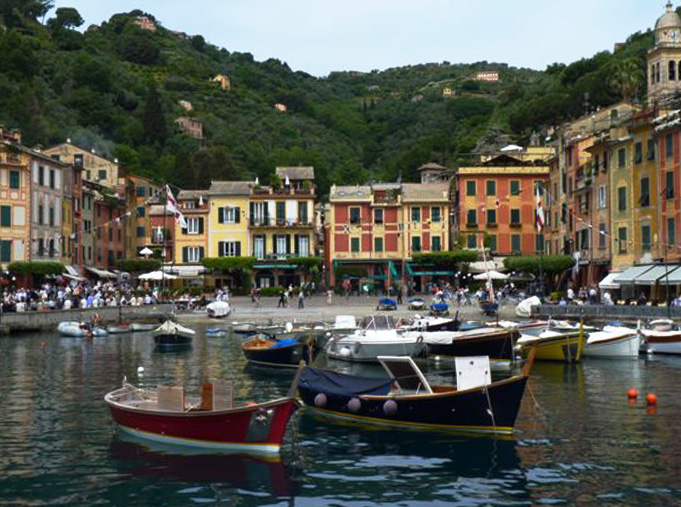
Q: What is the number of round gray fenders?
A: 3